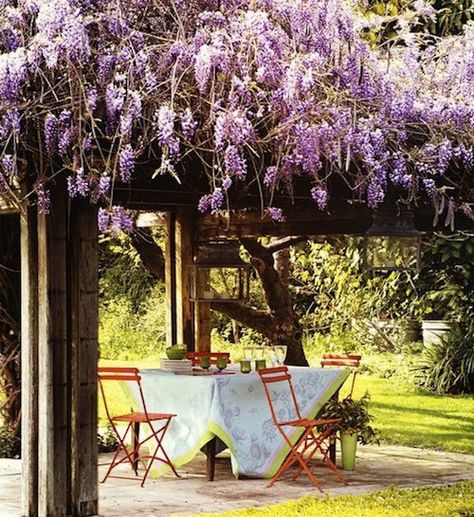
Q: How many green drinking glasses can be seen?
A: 4